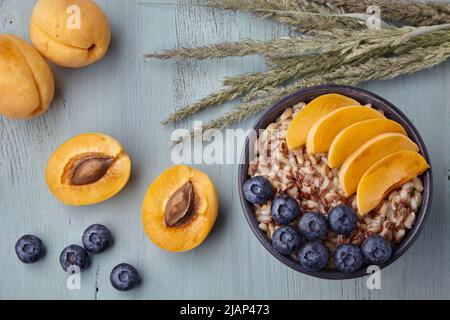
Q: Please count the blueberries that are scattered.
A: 4